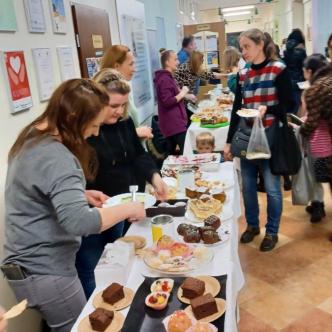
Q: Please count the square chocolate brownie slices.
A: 4